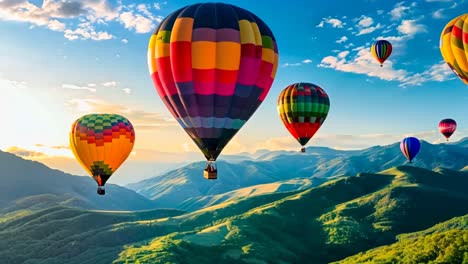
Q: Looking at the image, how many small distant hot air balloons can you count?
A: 3